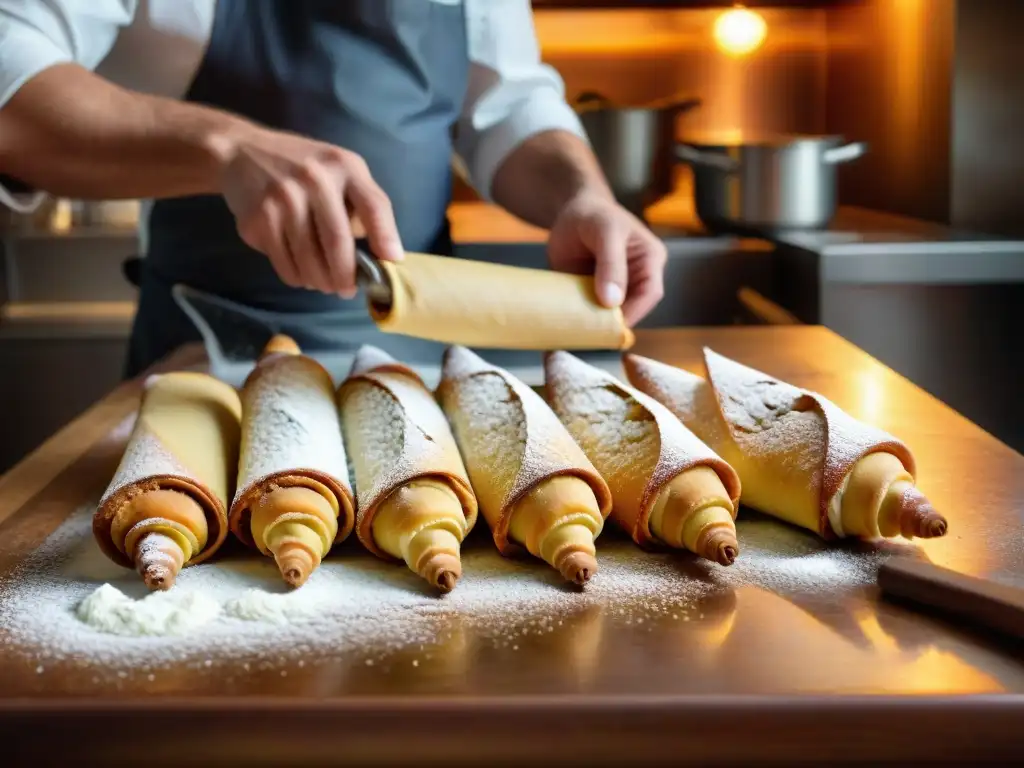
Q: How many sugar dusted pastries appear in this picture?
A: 6